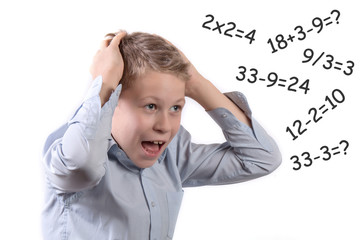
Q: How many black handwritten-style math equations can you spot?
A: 6